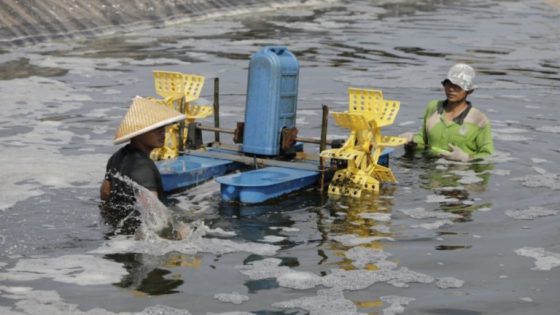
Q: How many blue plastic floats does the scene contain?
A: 2